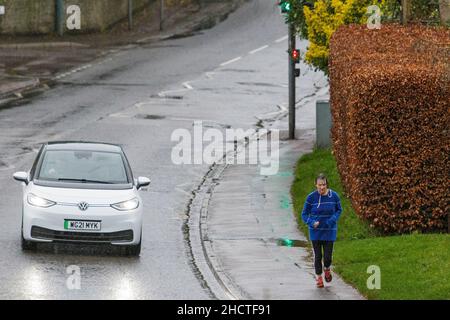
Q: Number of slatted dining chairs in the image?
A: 0